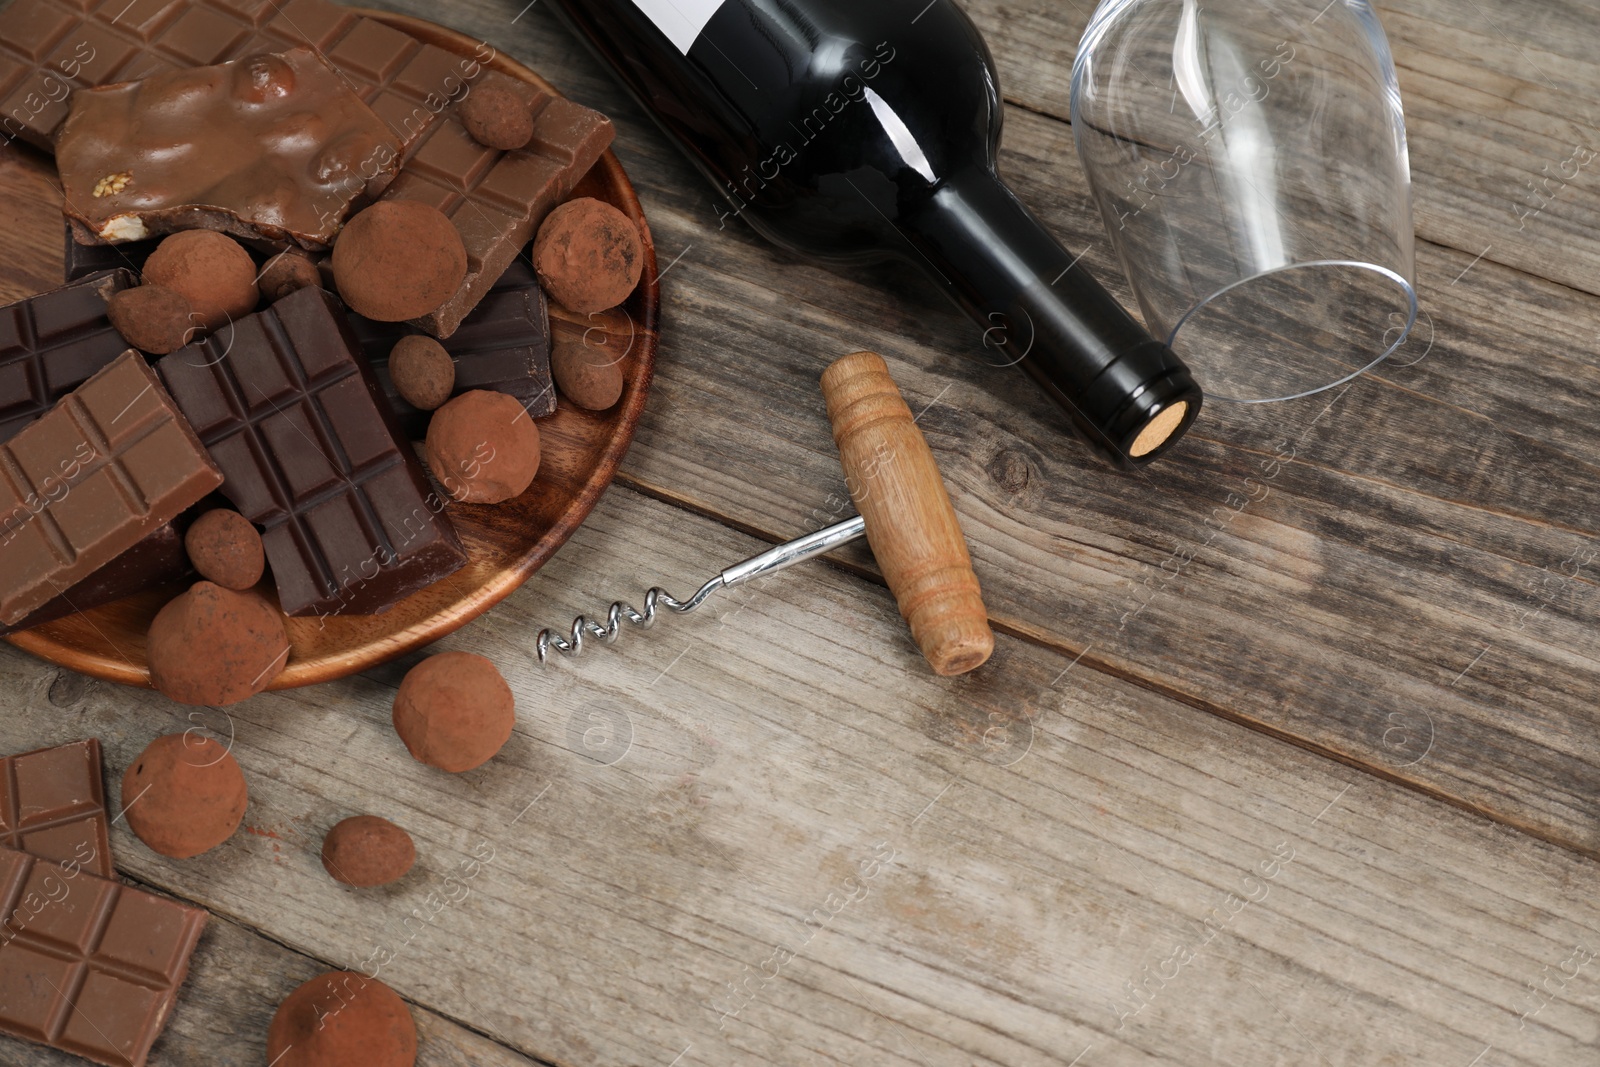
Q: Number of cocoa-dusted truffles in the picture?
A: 15